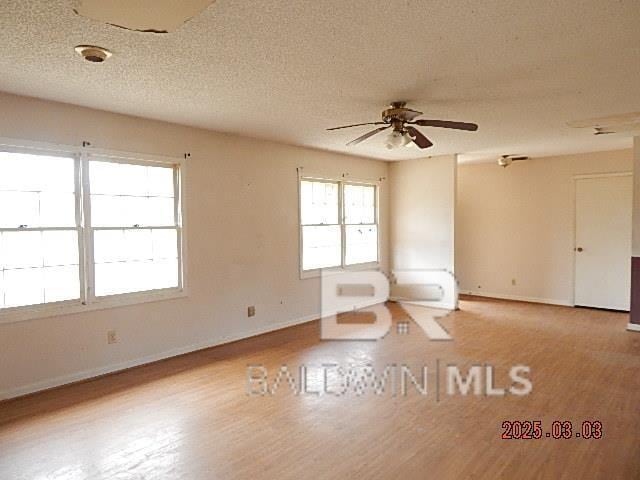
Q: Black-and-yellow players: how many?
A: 0